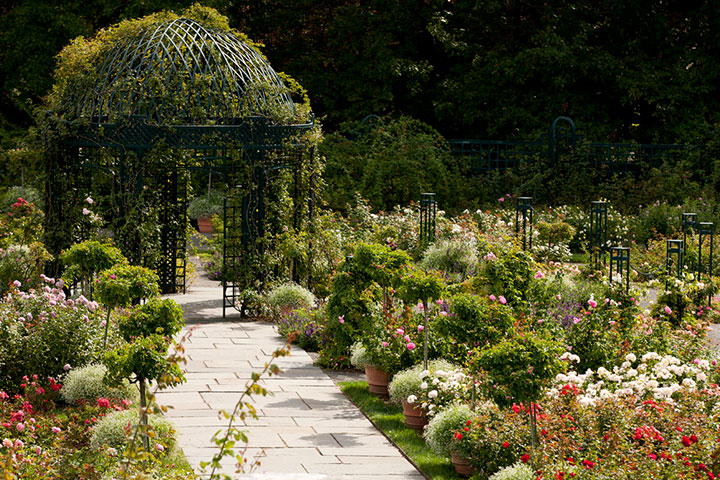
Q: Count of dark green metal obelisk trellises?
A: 7